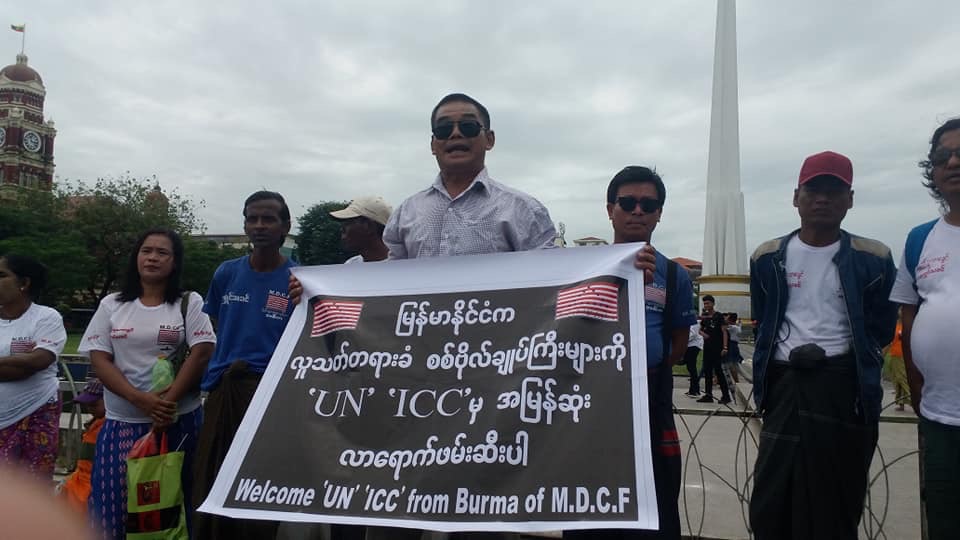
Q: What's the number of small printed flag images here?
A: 6